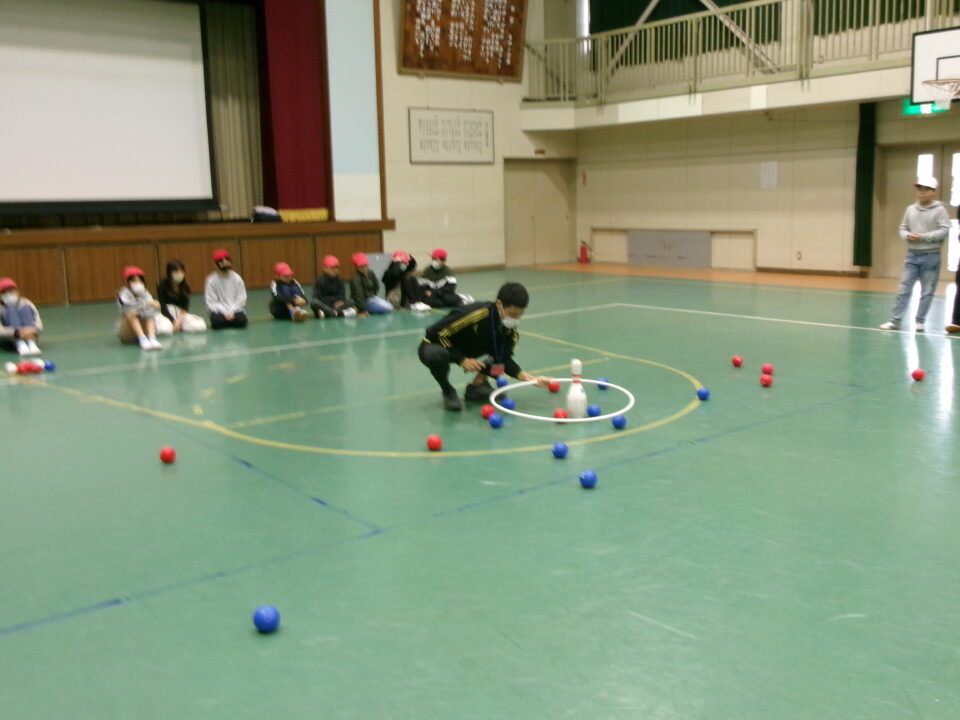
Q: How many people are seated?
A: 9